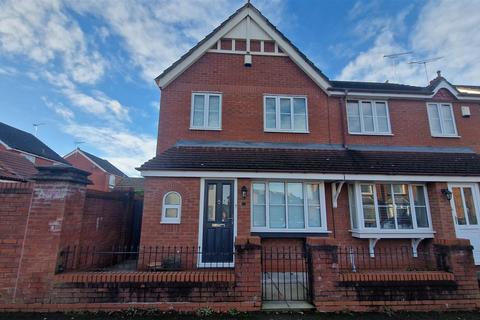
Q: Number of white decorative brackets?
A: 3